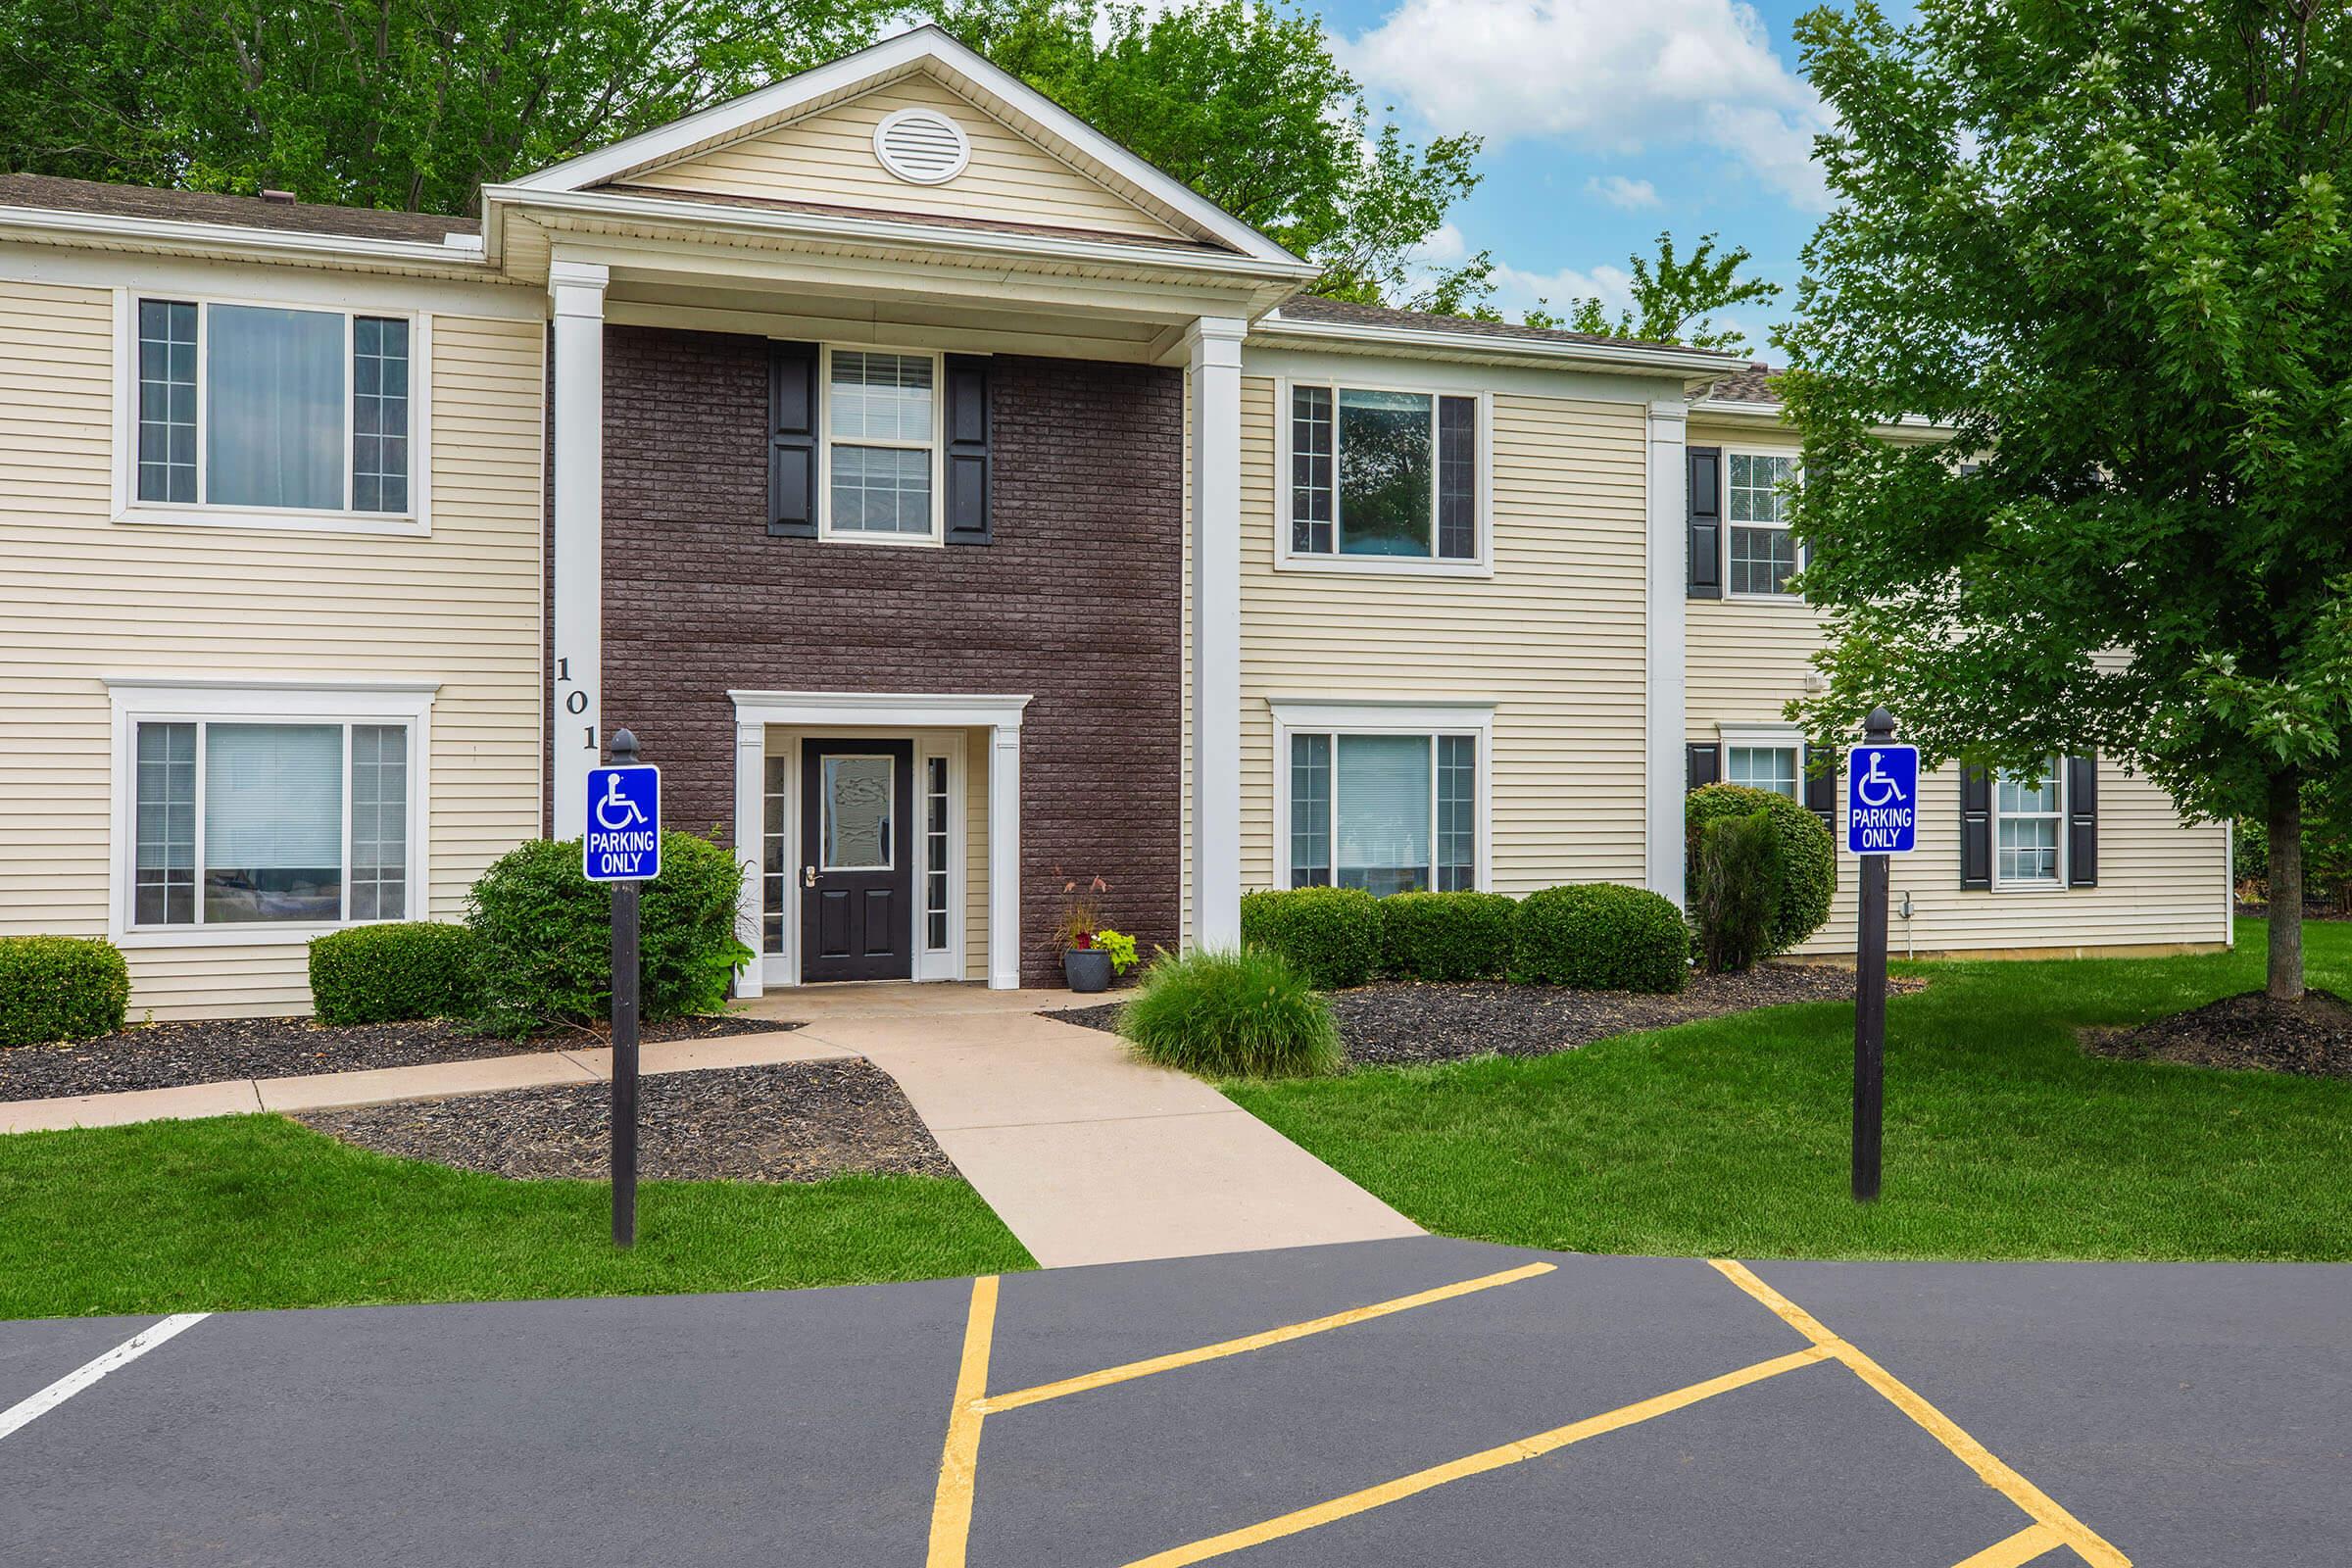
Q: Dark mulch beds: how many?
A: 4